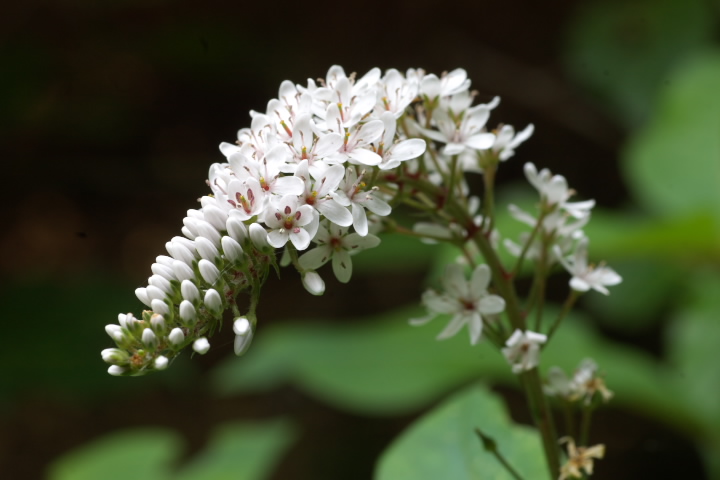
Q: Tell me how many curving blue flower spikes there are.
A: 0